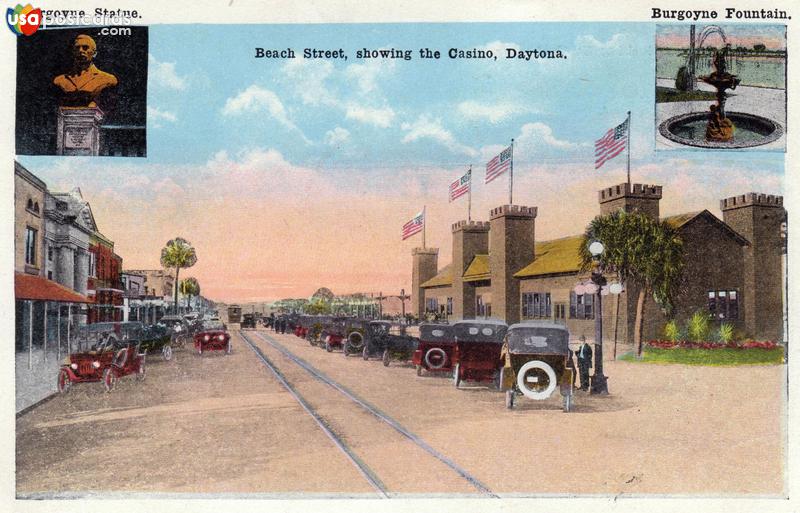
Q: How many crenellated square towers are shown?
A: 5